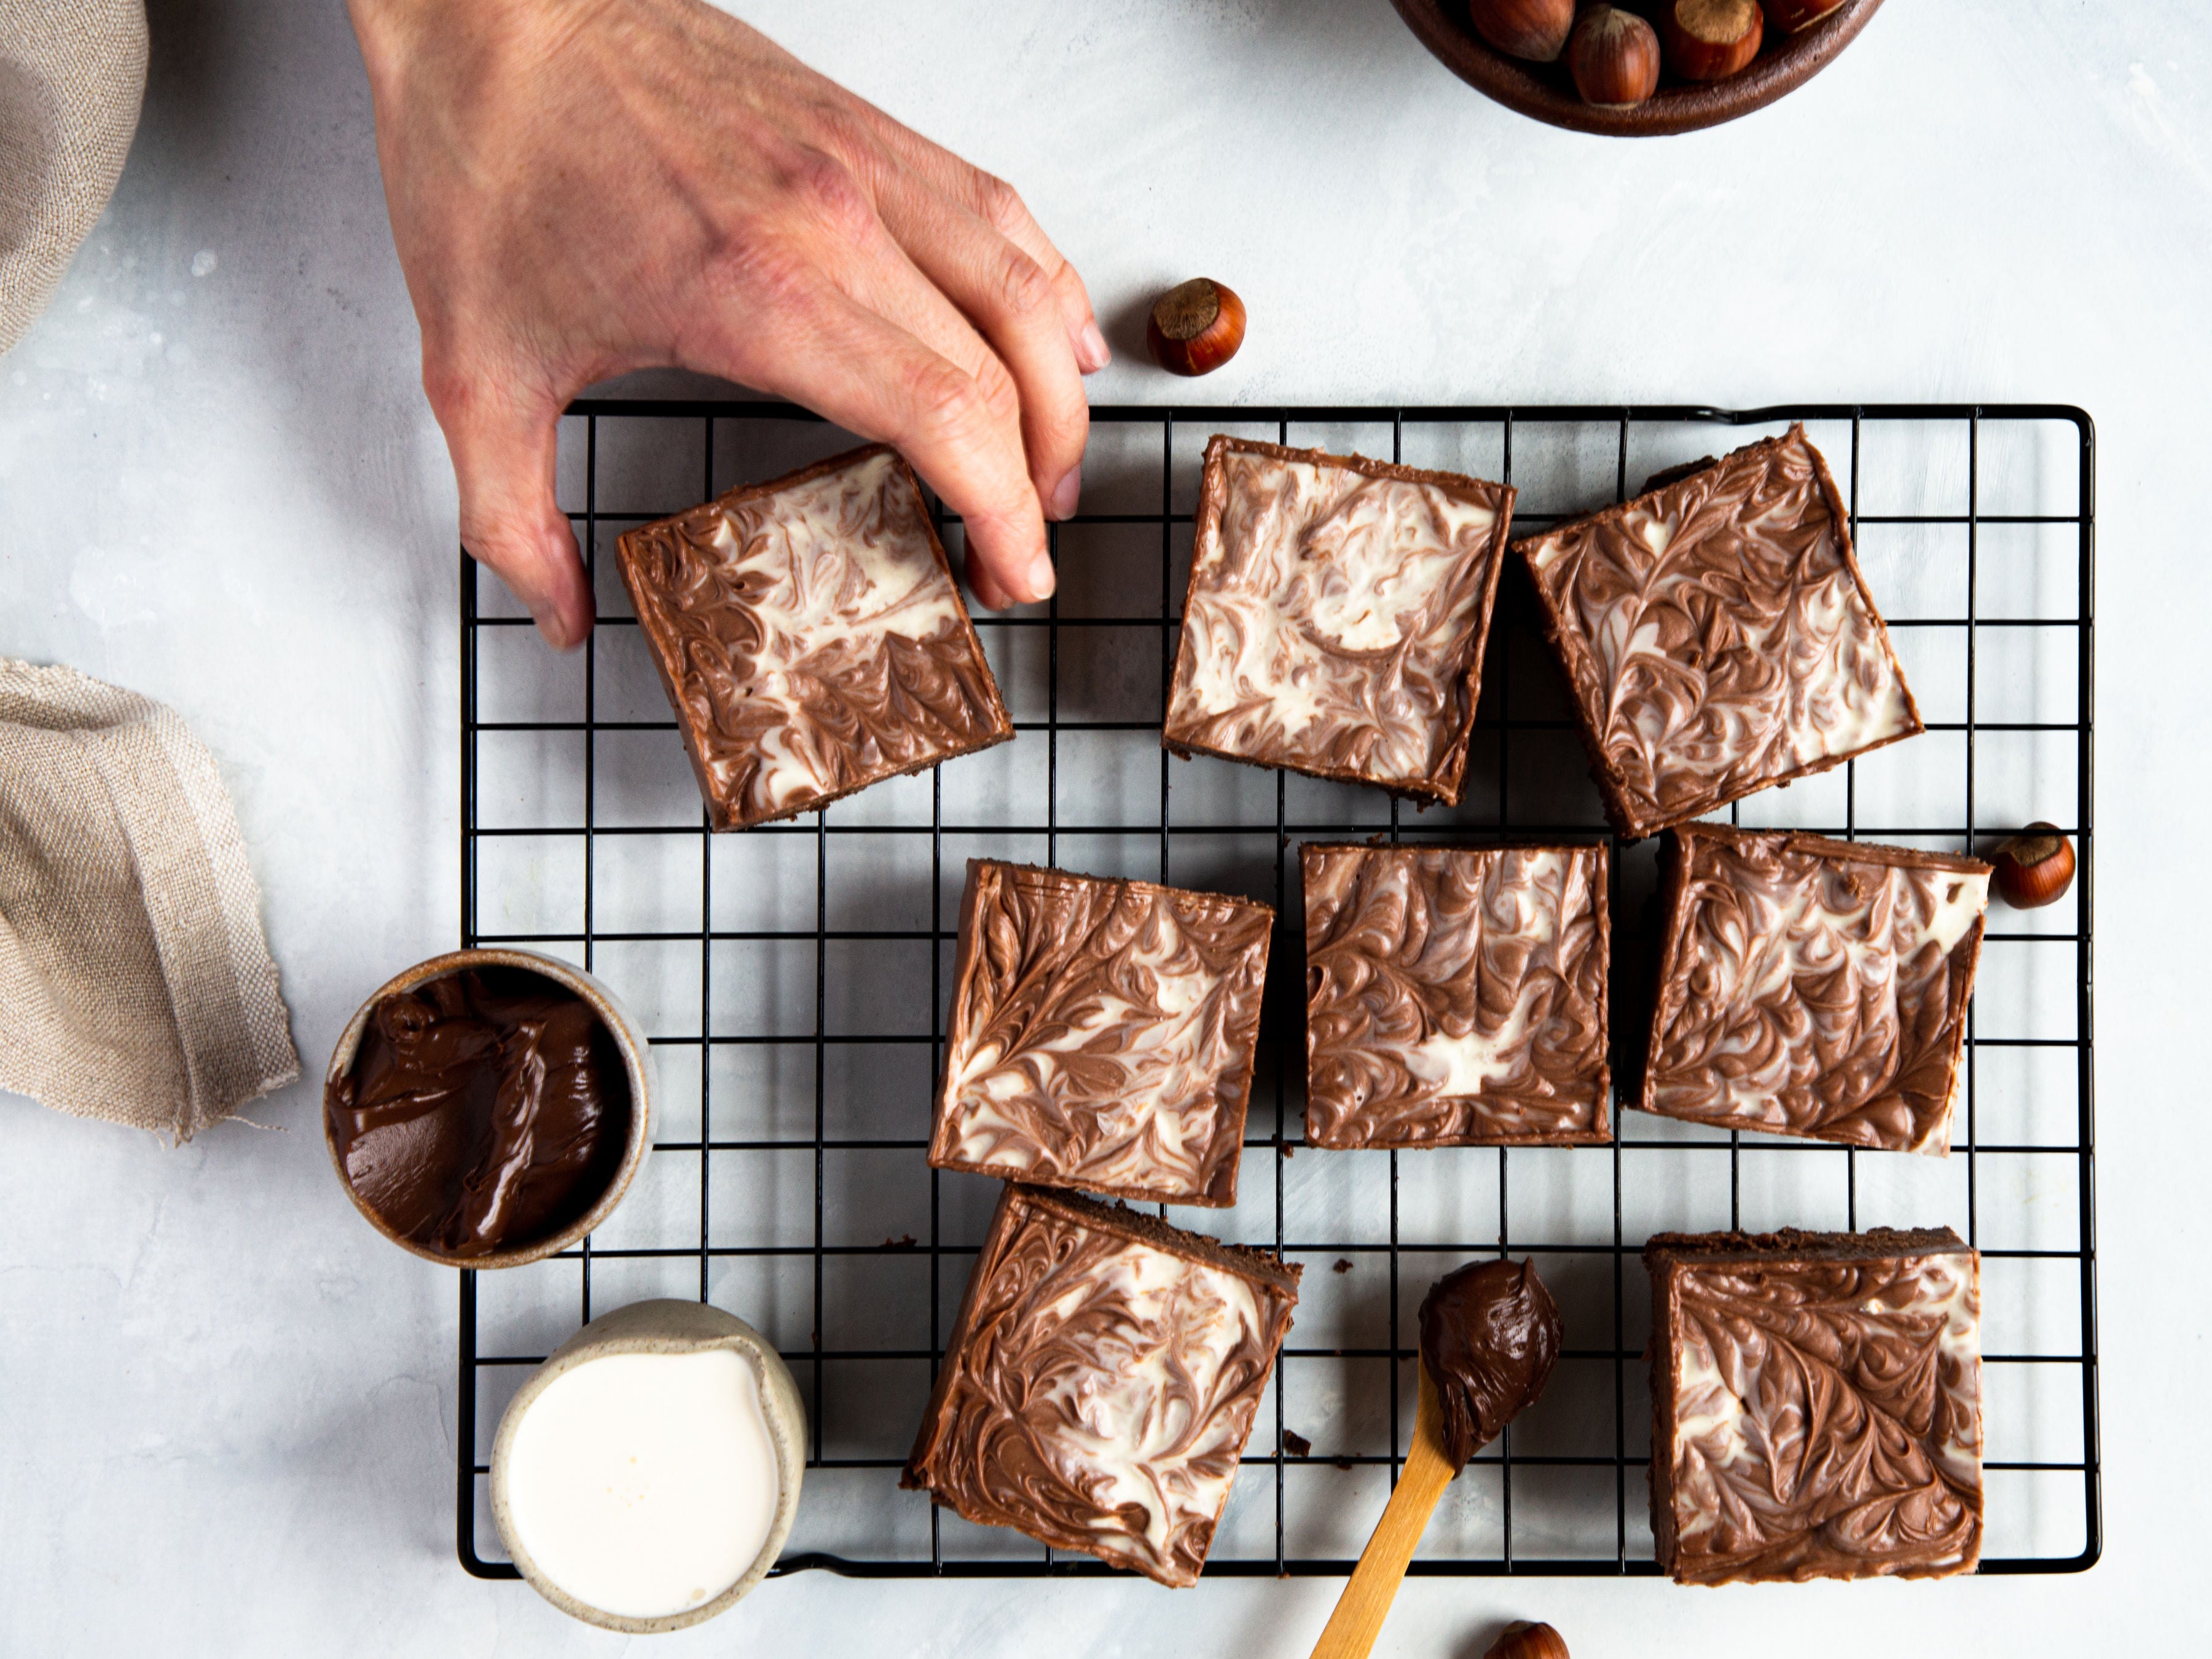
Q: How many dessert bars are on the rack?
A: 8